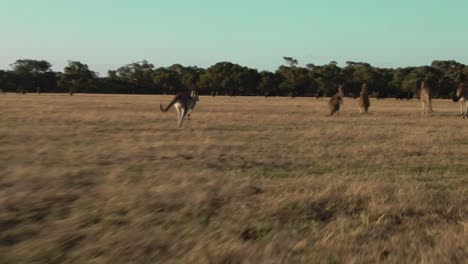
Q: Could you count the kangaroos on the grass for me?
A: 5